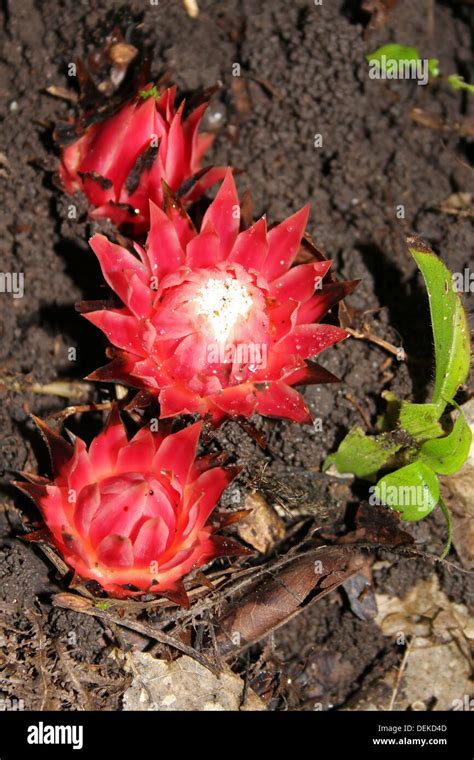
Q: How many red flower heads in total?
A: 3